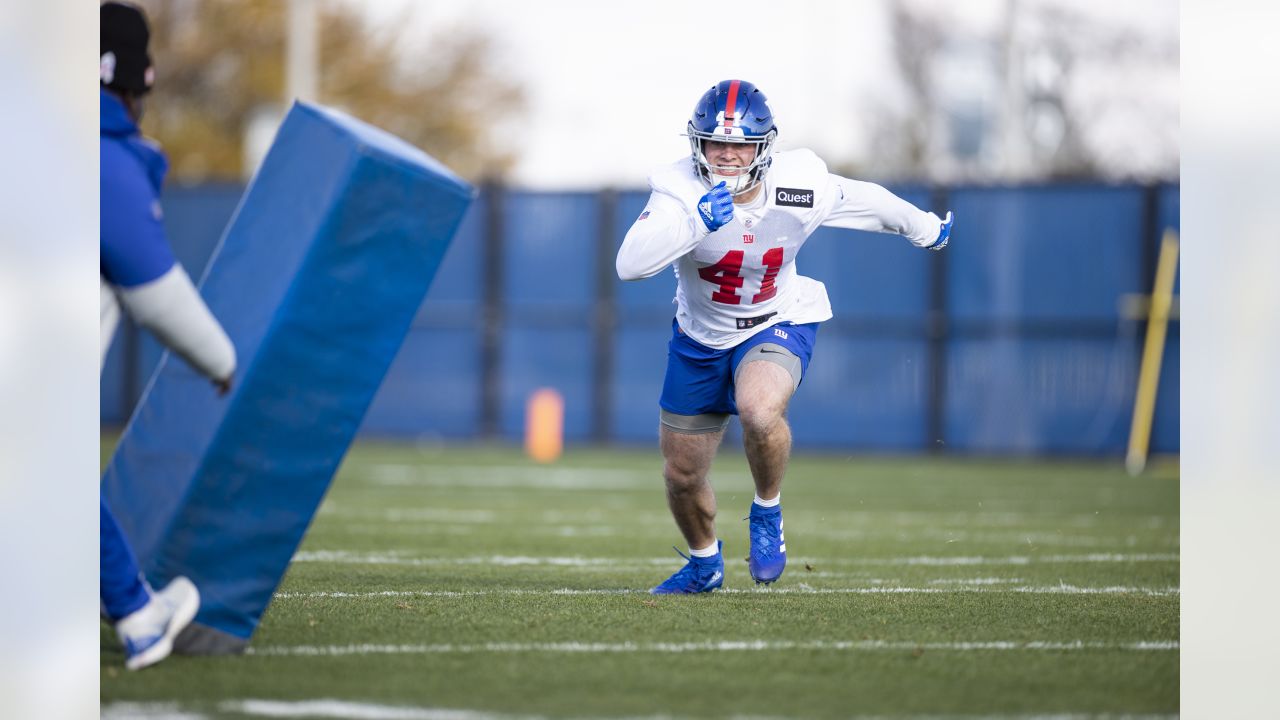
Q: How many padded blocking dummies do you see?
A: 1